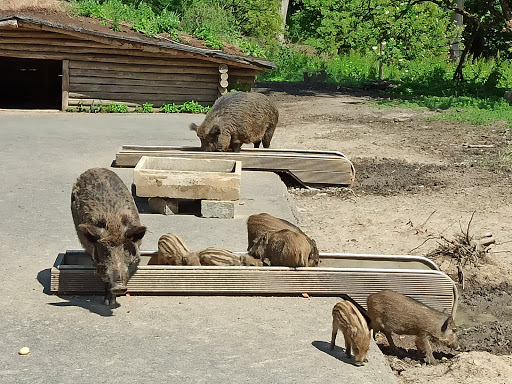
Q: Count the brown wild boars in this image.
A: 8